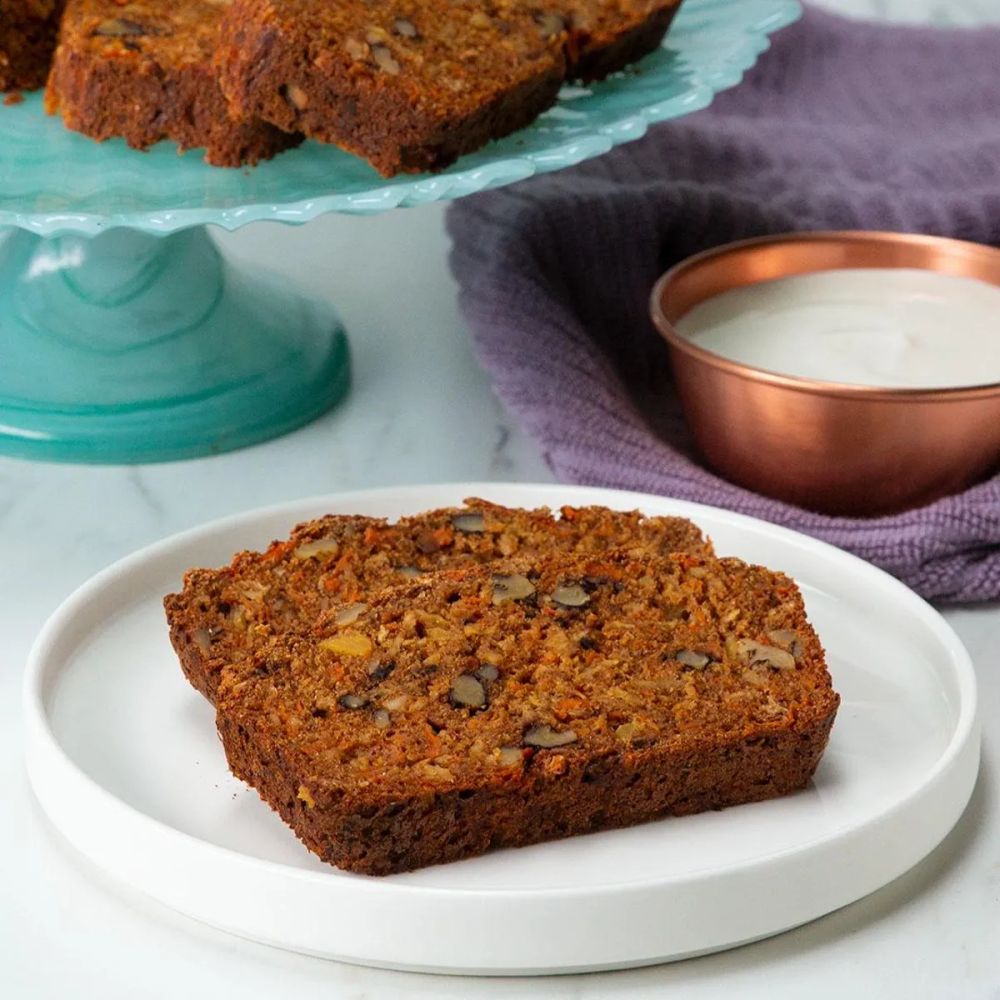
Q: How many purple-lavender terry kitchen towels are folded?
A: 1